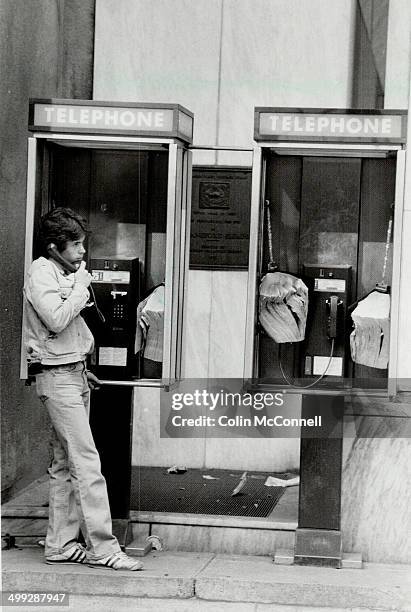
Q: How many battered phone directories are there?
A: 3